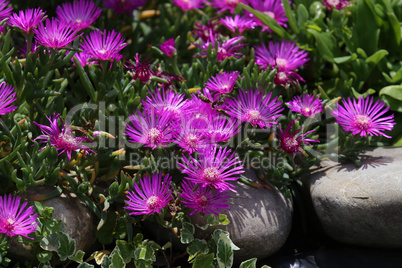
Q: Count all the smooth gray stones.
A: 3